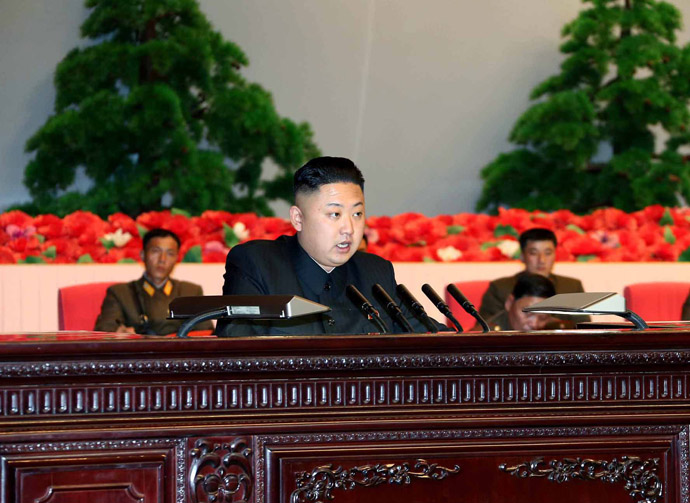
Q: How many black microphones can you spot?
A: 5